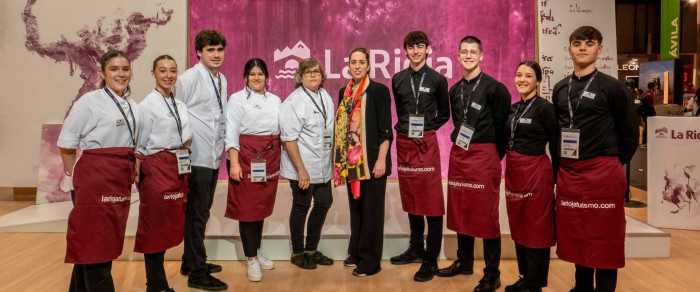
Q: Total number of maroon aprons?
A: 7